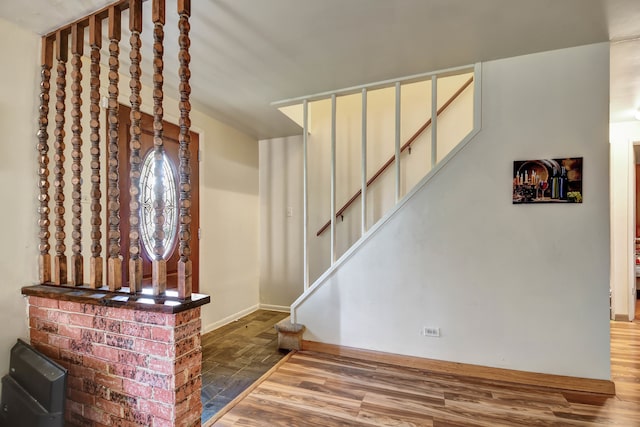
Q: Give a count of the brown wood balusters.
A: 8